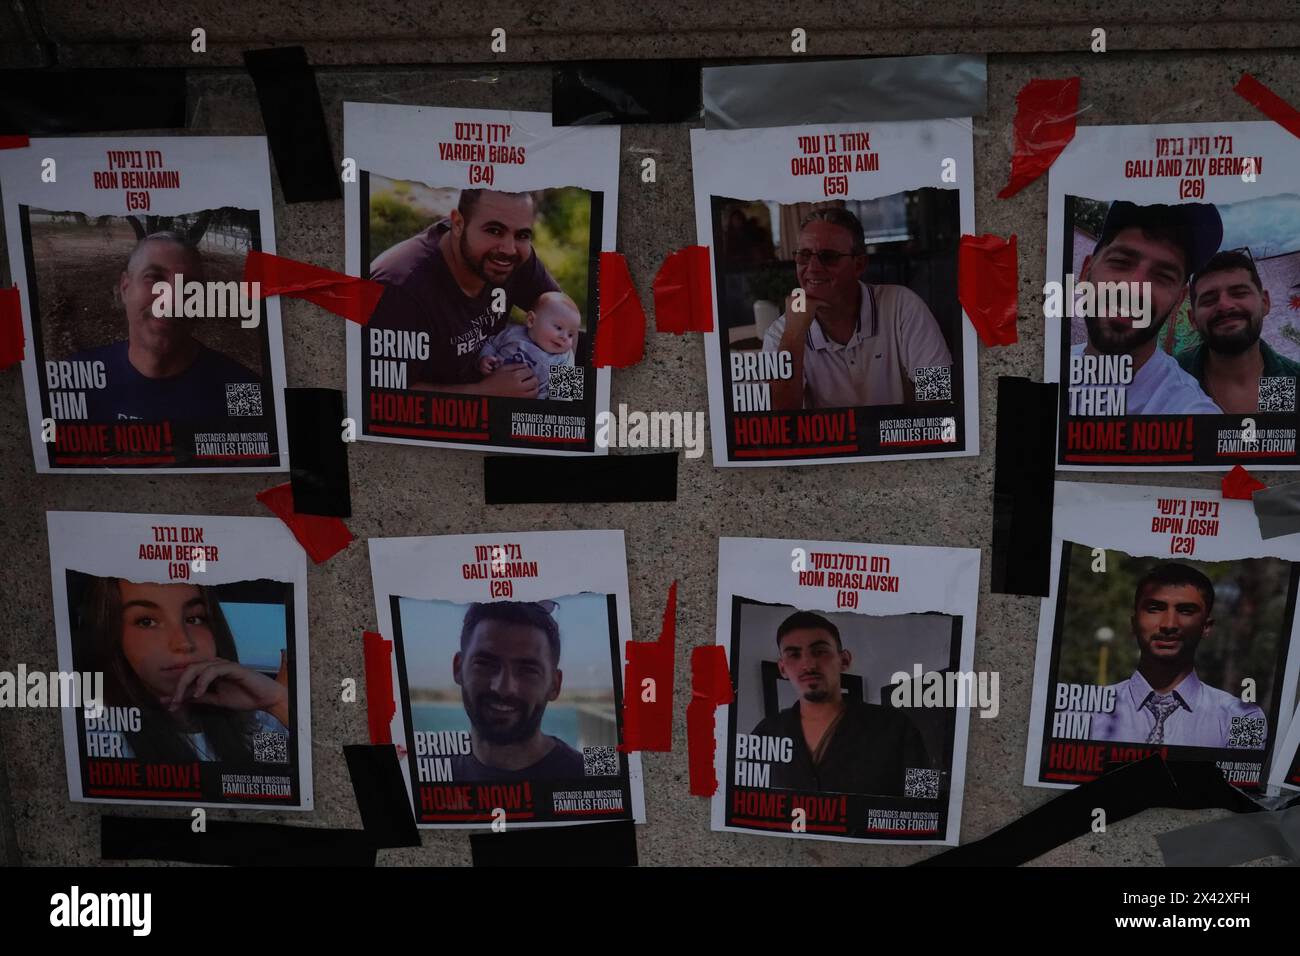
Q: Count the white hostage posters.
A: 8